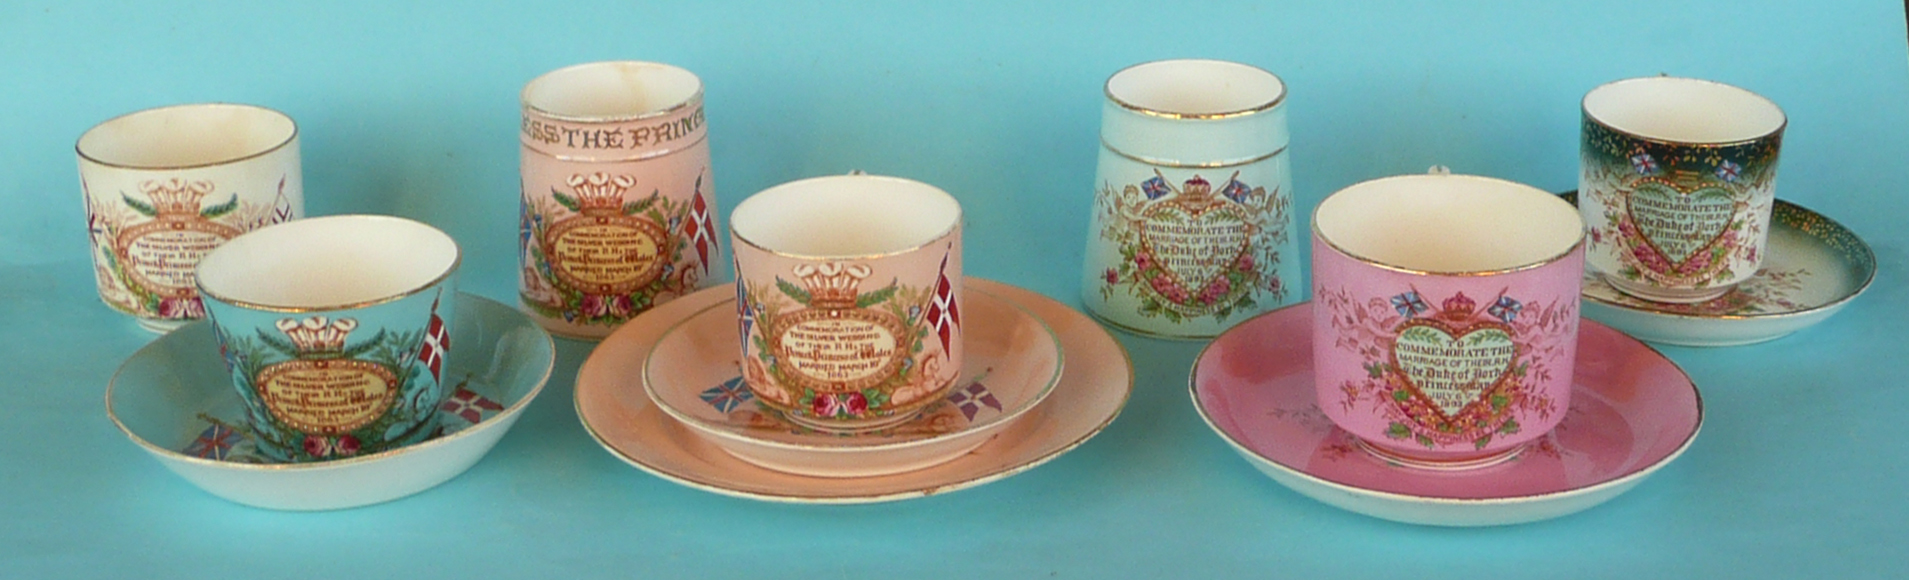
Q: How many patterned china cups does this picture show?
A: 7